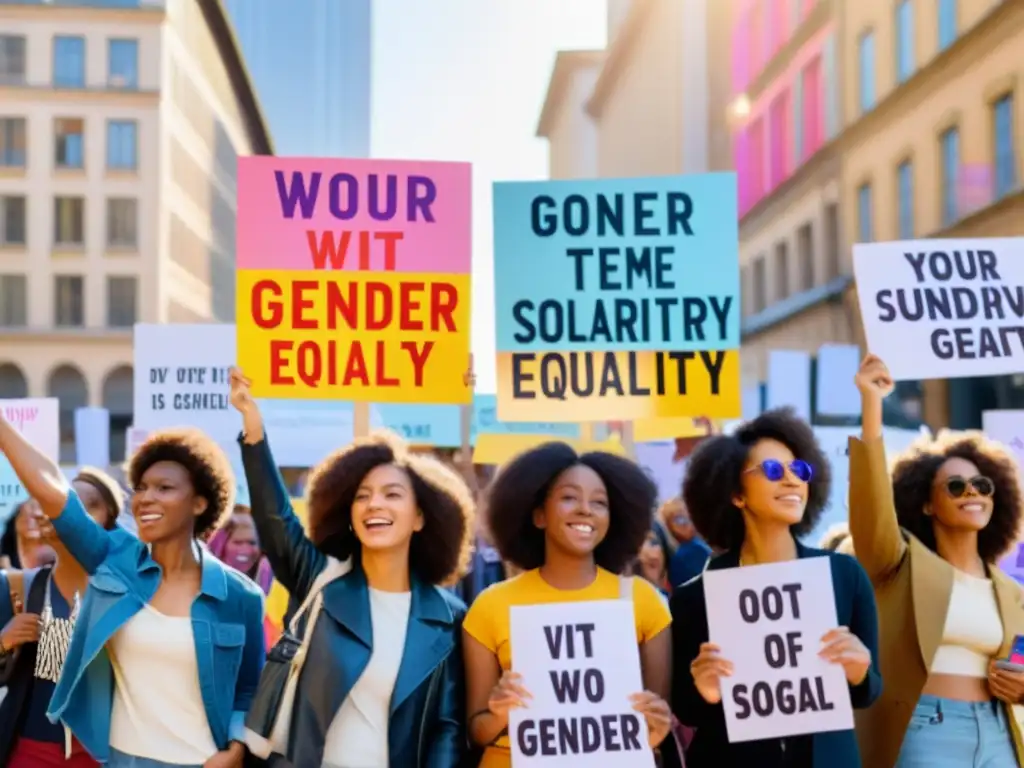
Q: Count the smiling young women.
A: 5